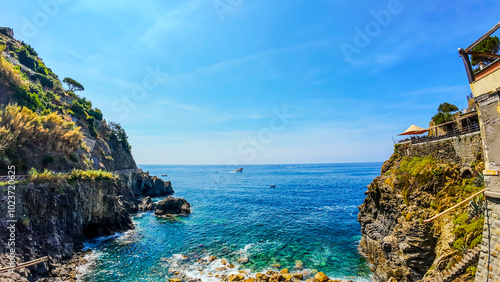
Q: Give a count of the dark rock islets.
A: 1